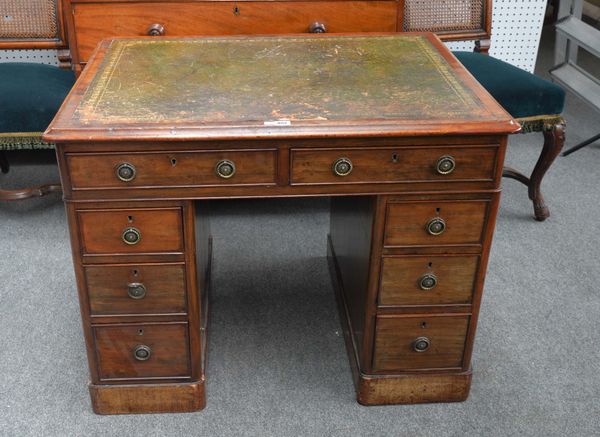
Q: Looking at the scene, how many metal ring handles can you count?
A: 10